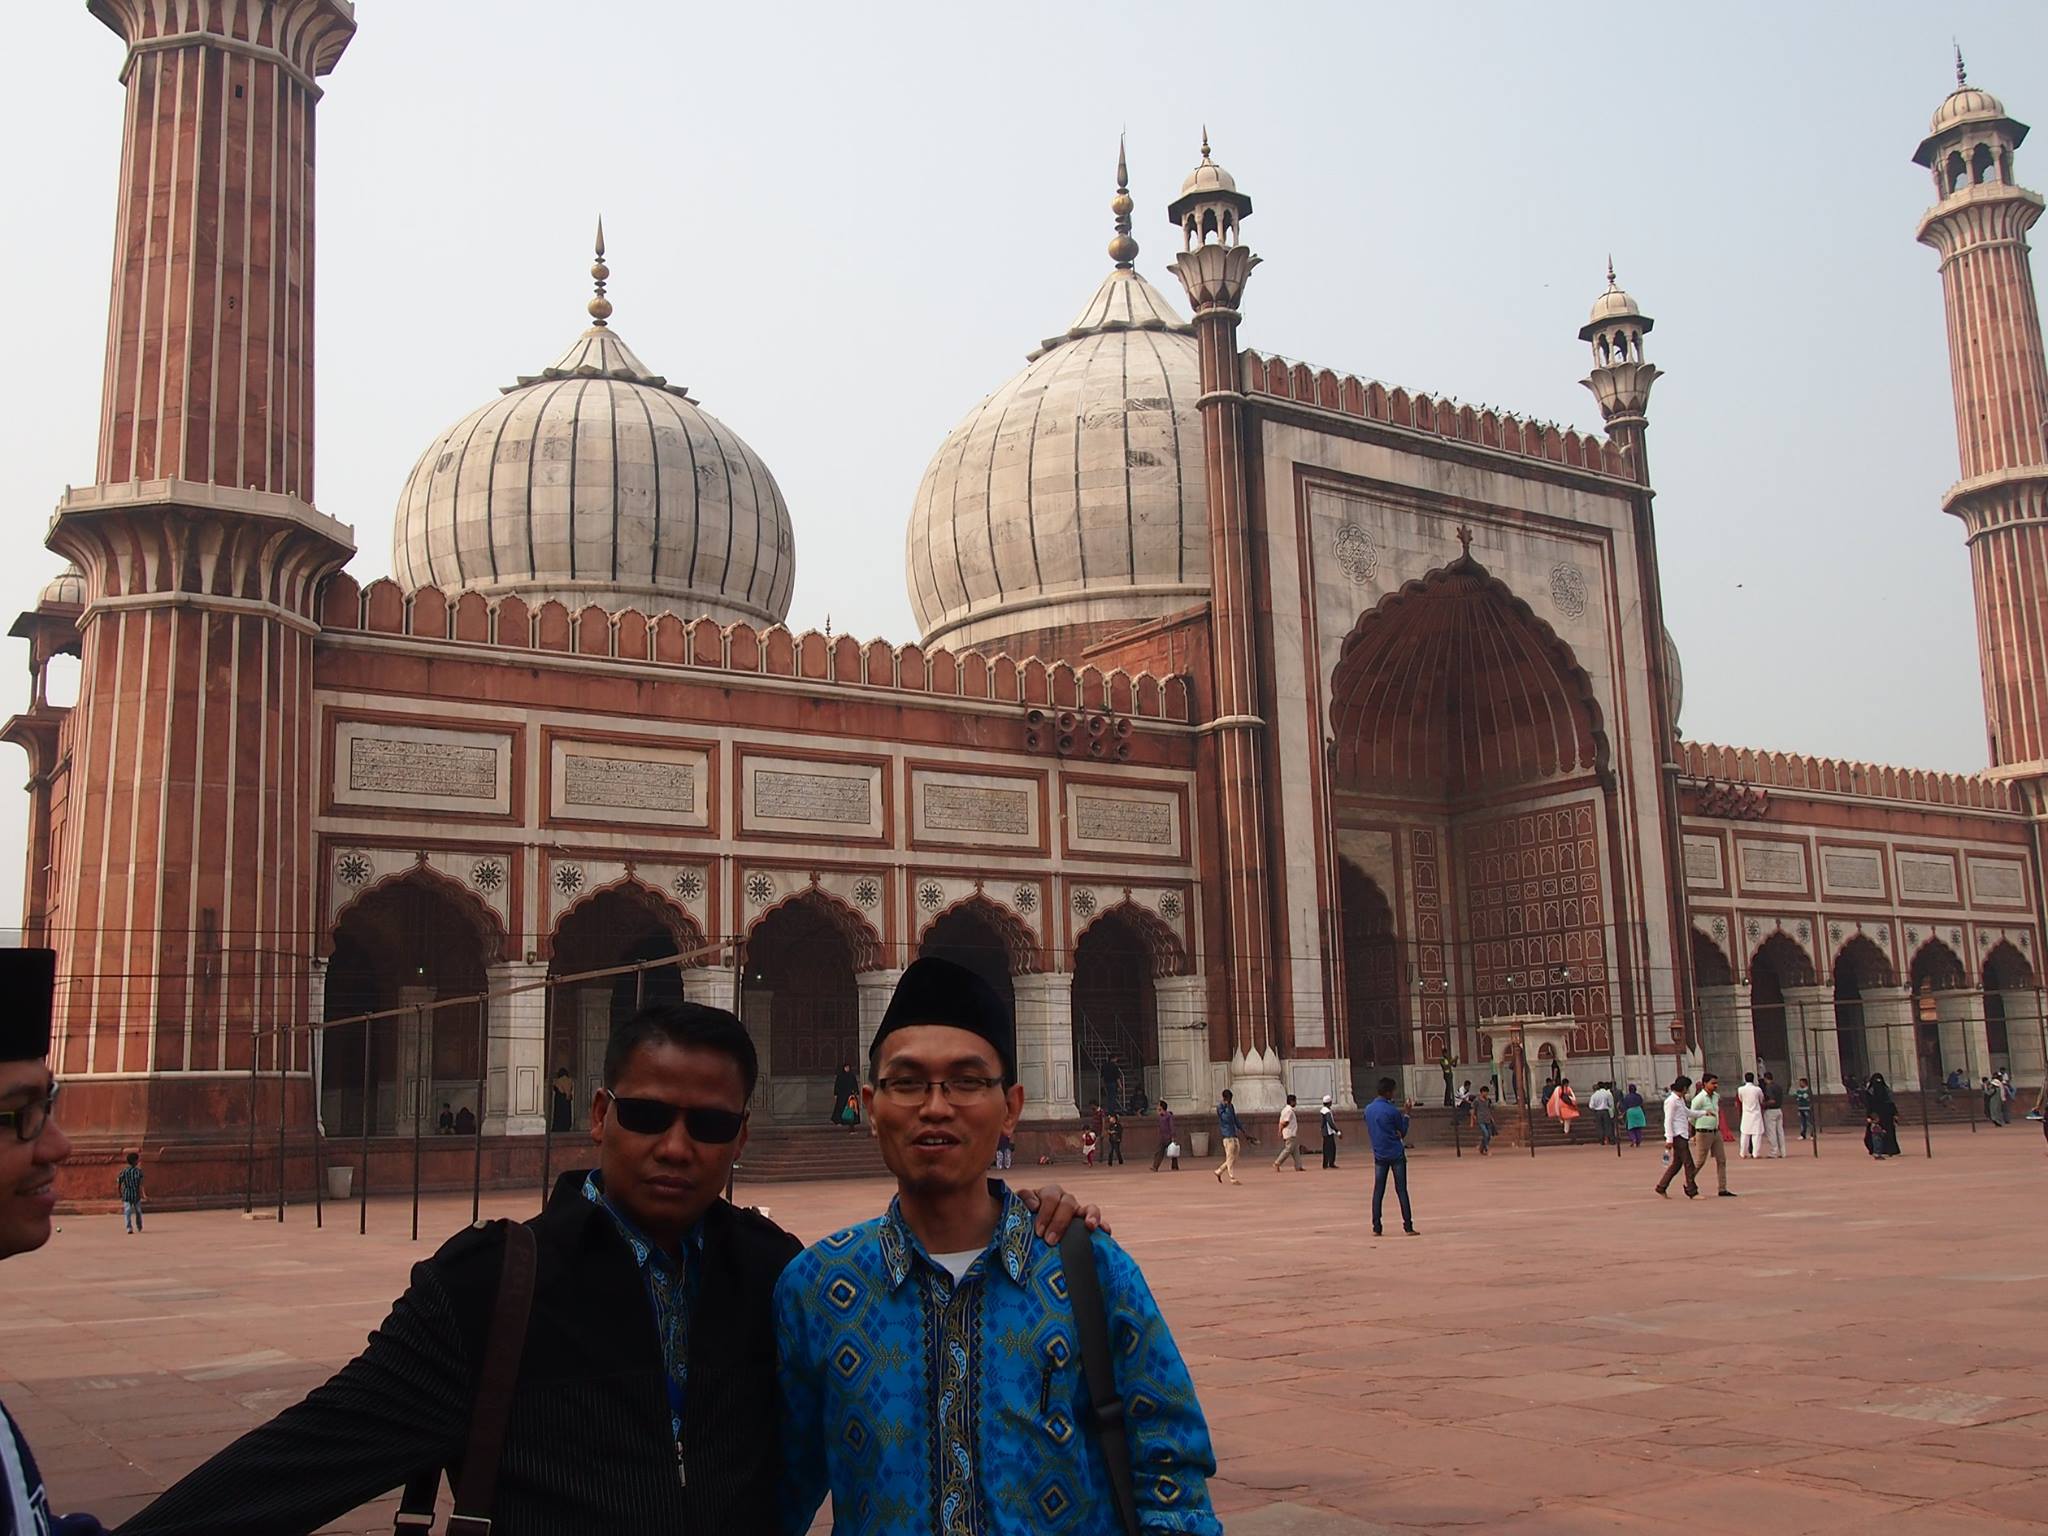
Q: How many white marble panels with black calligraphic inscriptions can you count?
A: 10